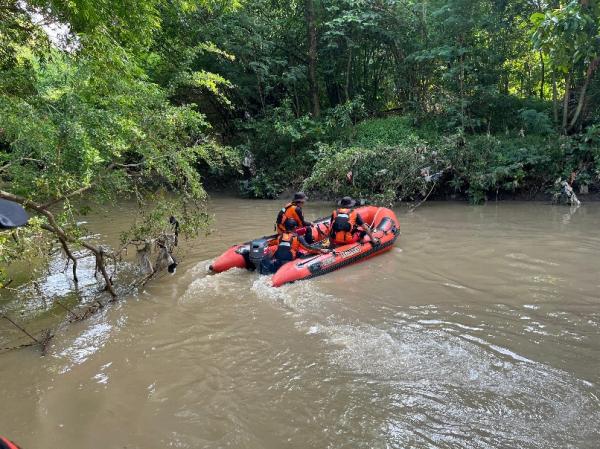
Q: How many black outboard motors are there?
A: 1